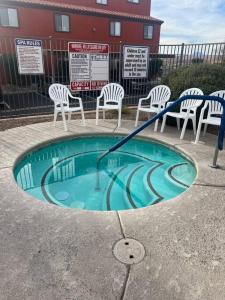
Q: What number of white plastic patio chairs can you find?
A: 5